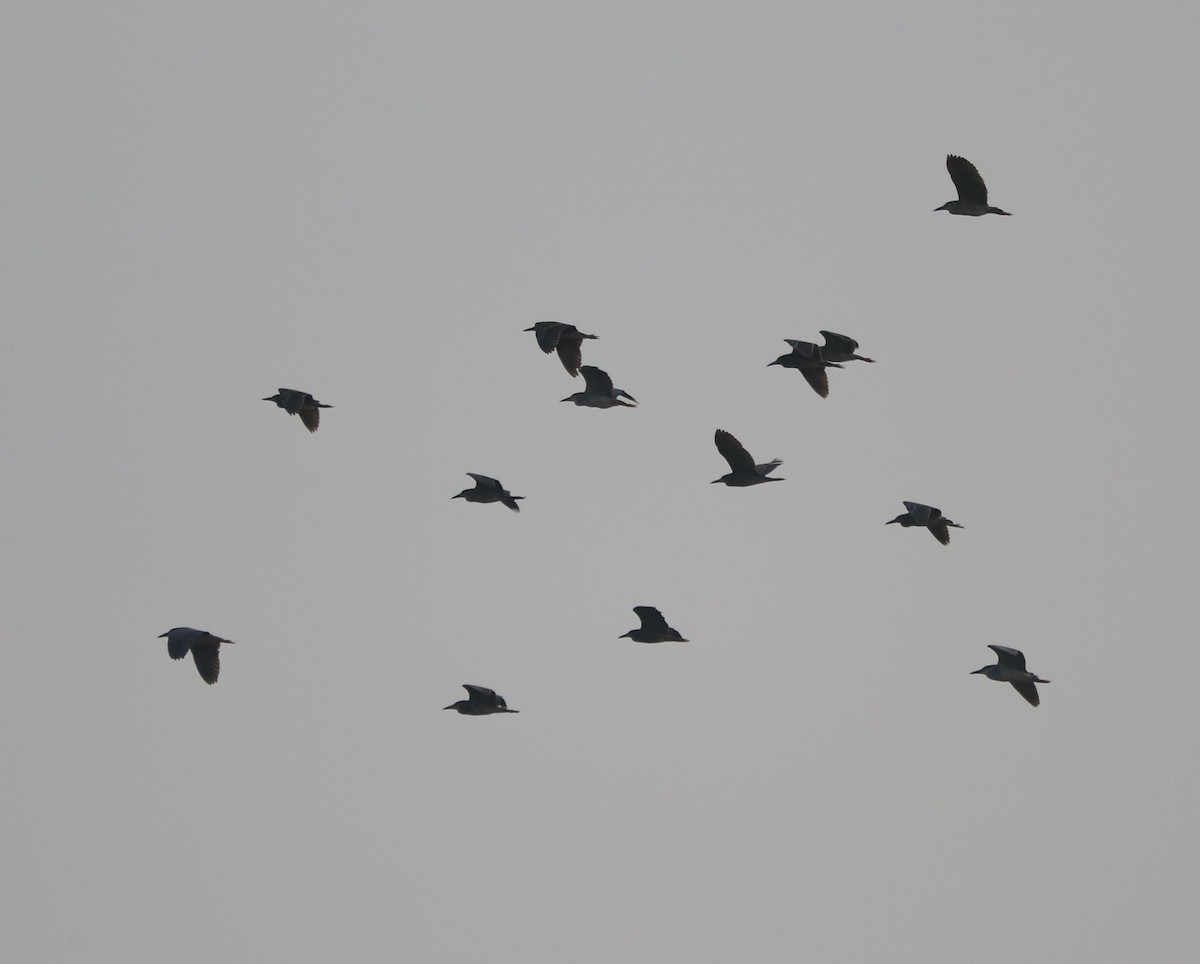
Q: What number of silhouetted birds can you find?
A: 13